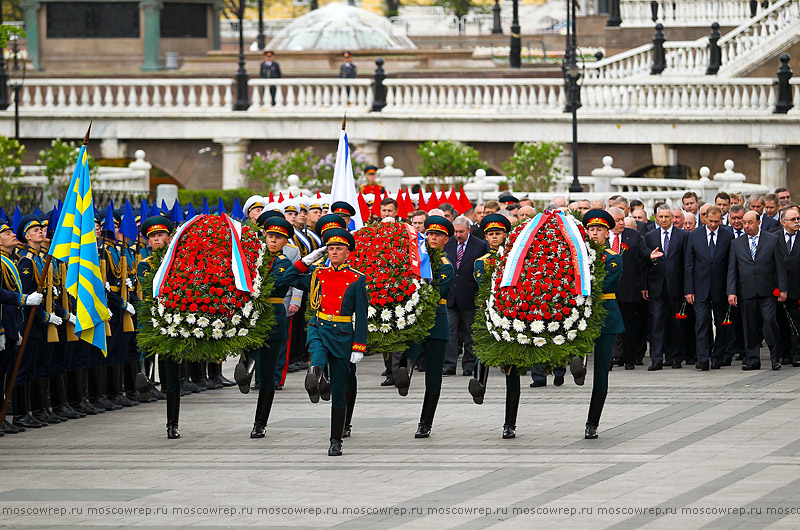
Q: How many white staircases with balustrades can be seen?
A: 1